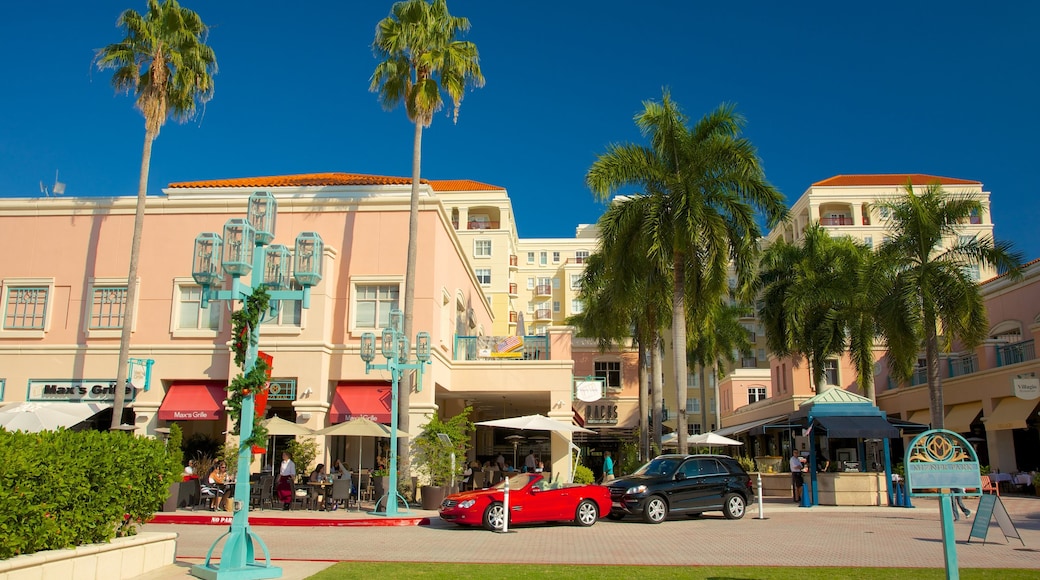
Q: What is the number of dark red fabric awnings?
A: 2